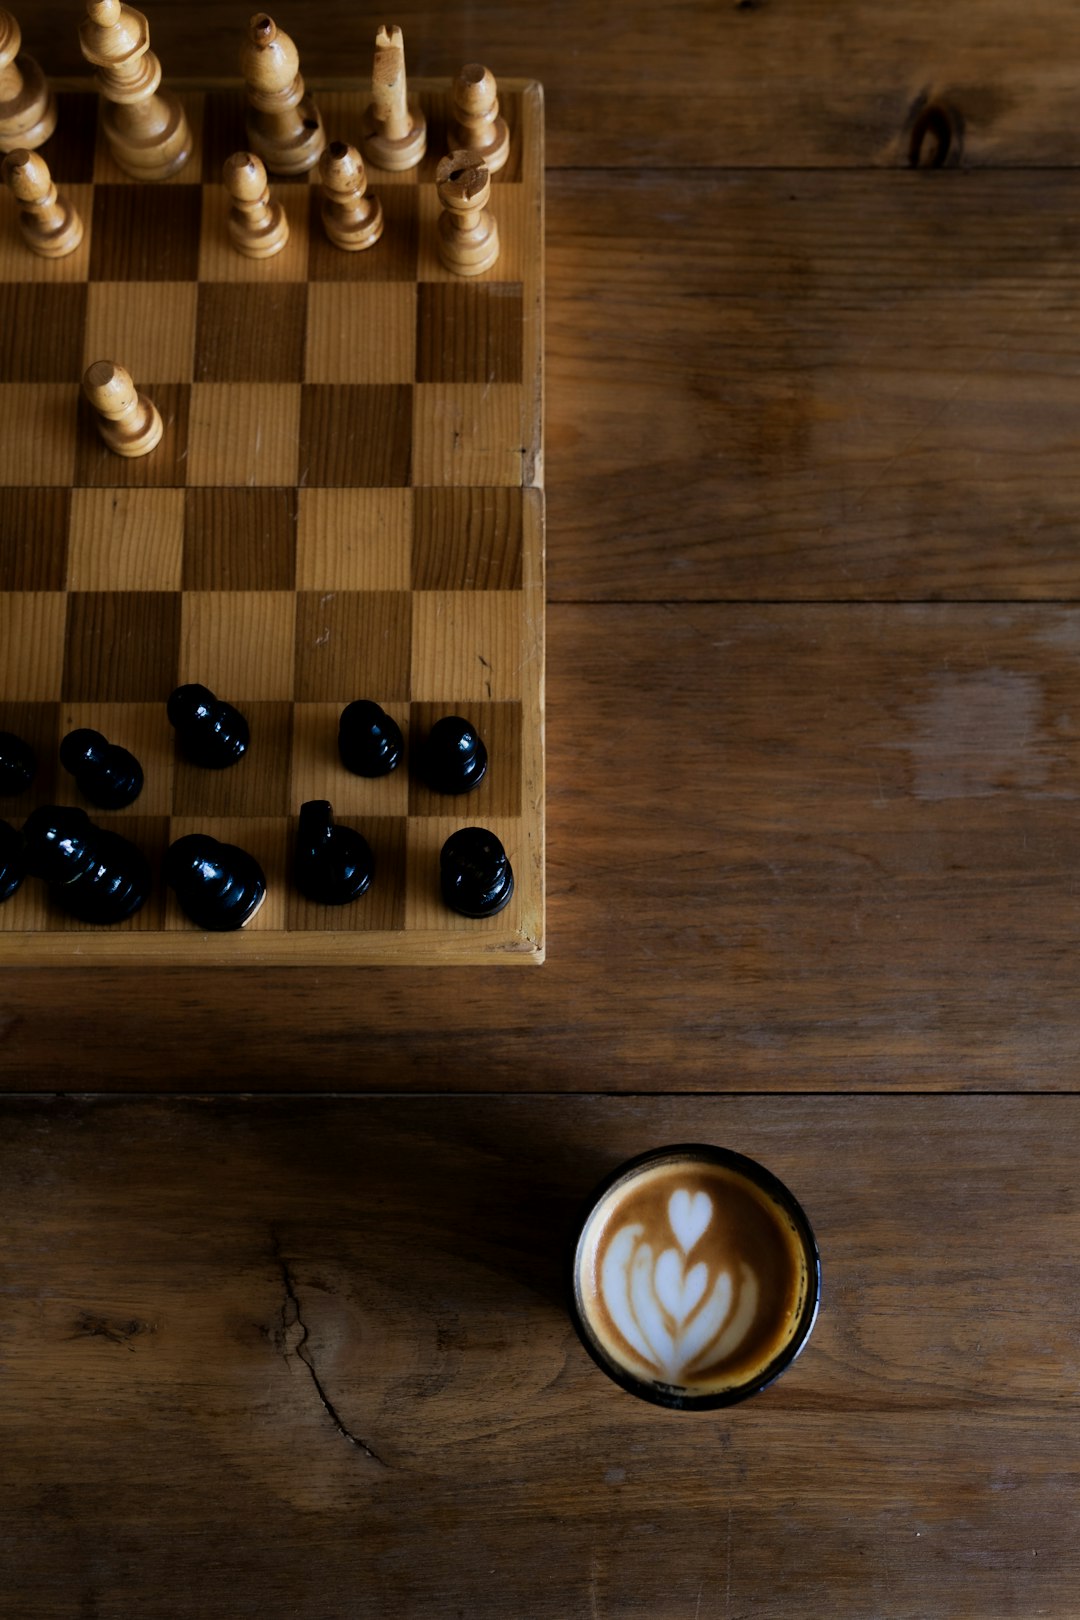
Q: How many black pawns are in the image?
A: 5